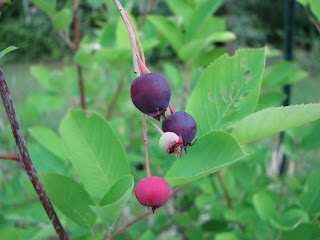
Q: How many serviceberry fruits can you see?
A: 4